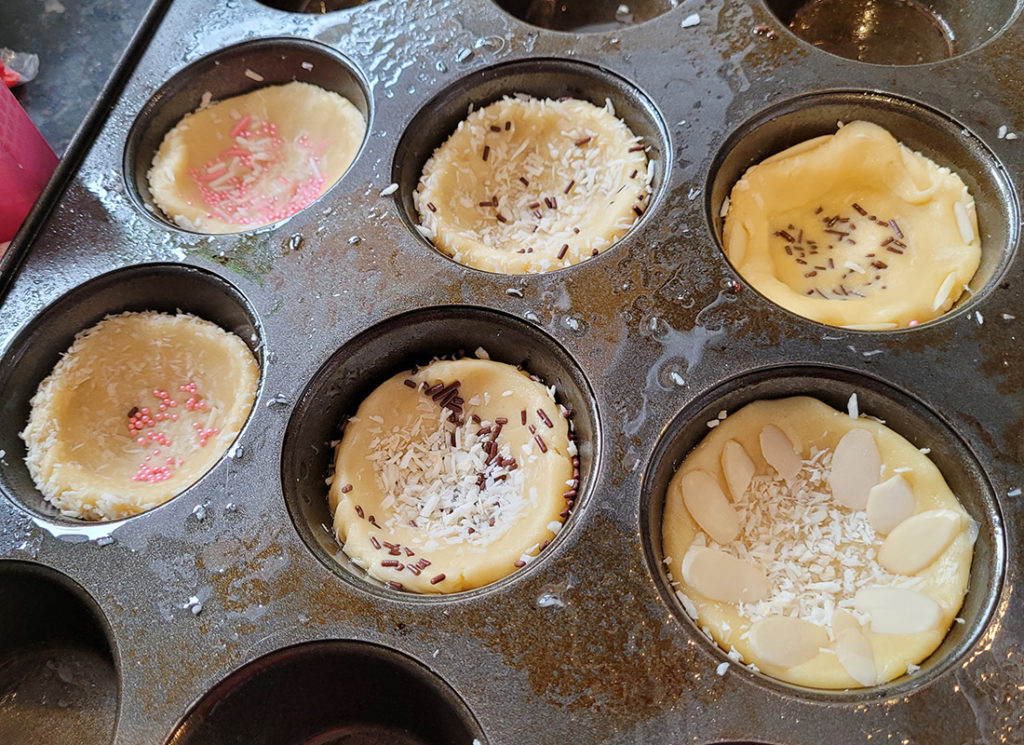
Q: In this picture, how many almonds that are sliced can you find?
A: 10